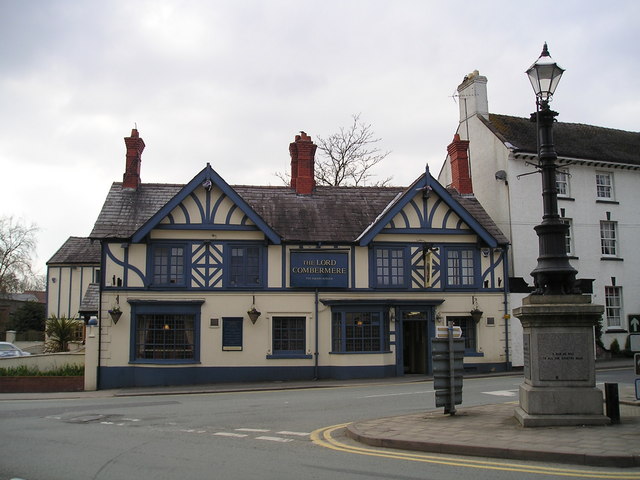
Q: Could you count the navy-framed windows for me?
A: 8